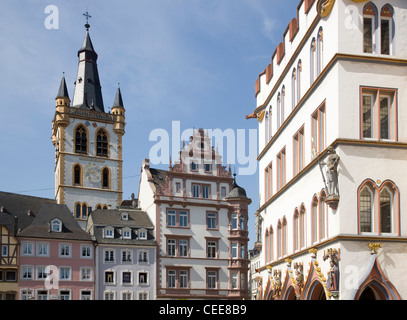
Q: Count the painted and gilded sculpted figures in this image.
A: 4